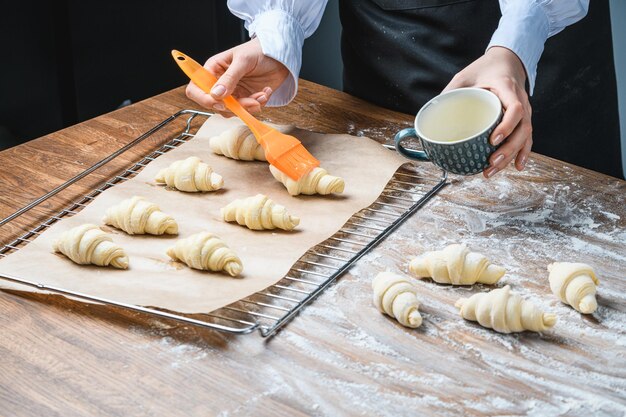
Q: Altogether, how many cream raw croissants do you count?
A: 11